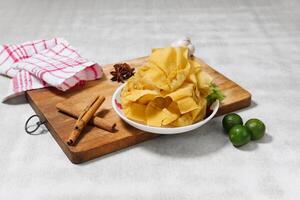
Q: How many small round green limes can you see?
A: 3